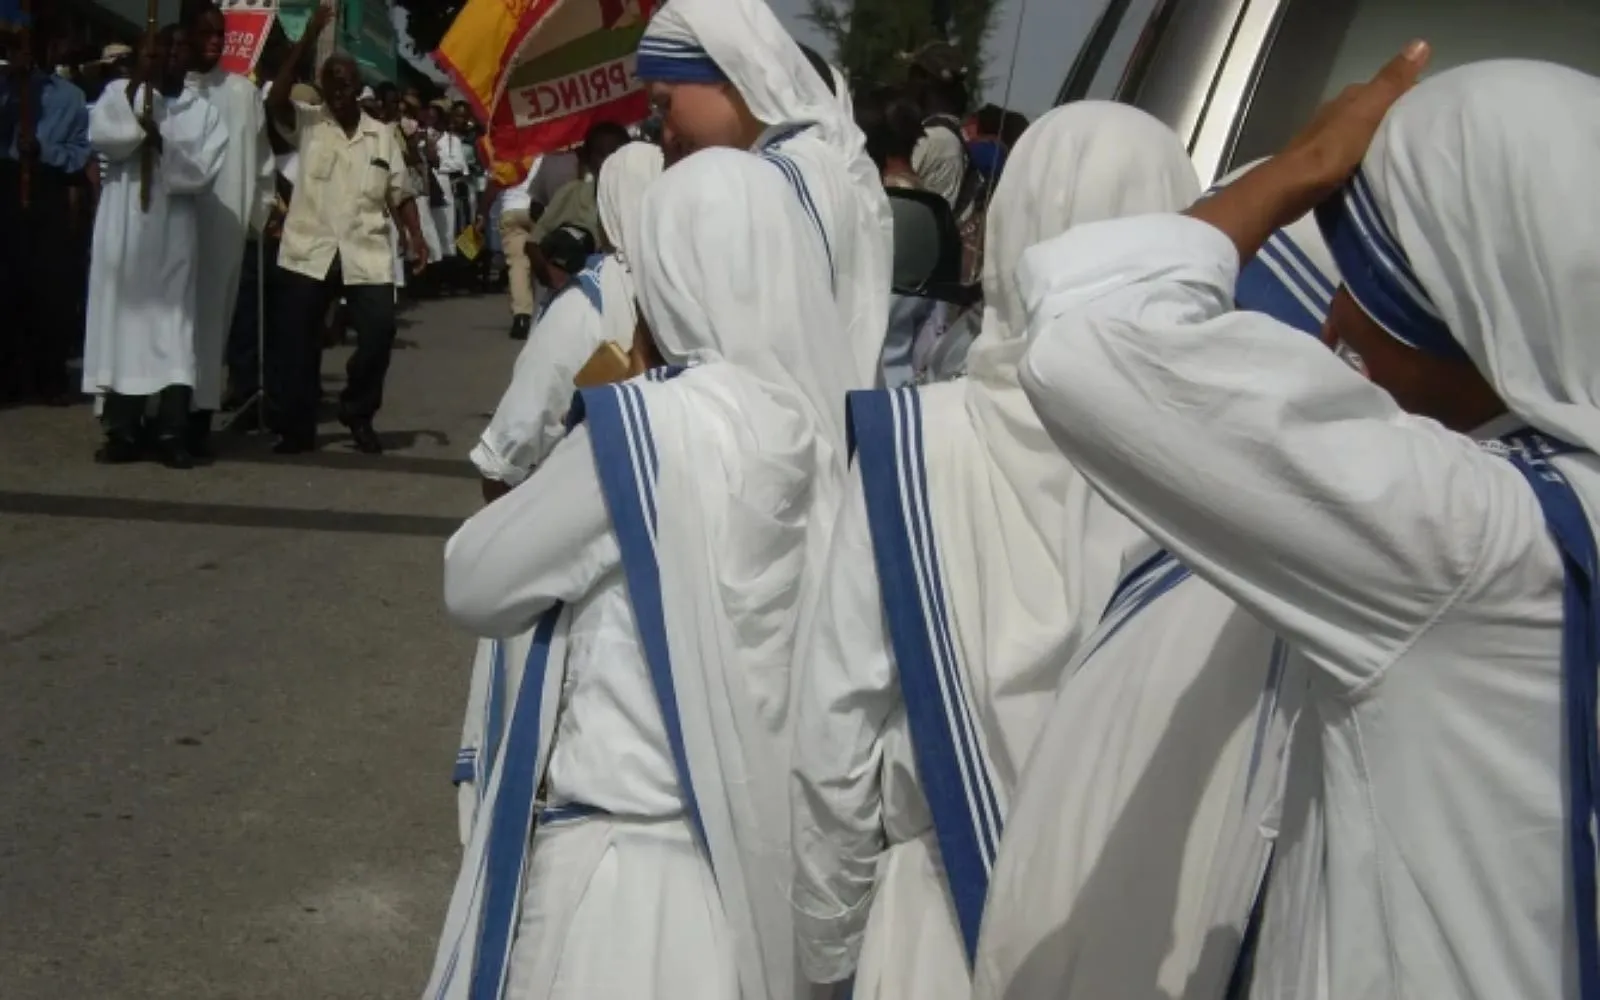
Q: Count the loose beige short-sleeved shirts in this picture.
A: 1